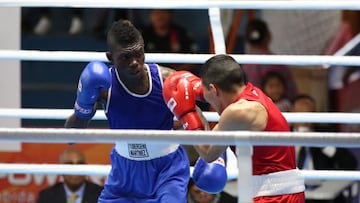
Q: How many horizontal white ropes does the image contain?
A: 5